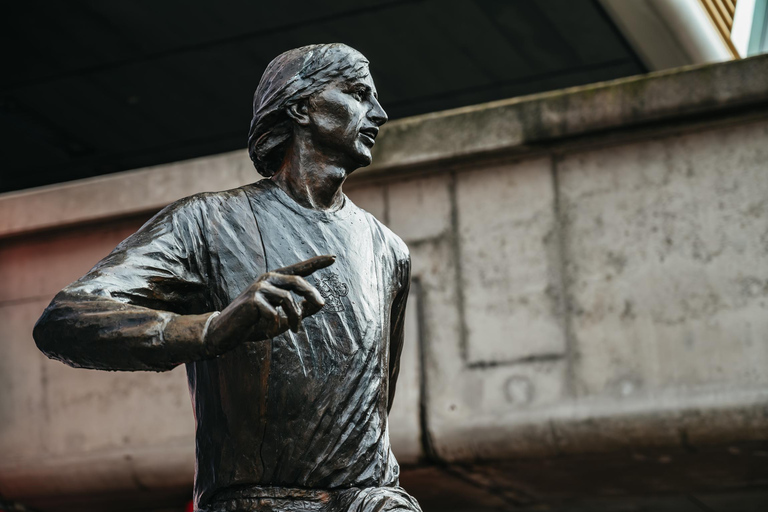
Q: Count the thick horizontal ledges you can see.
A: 1